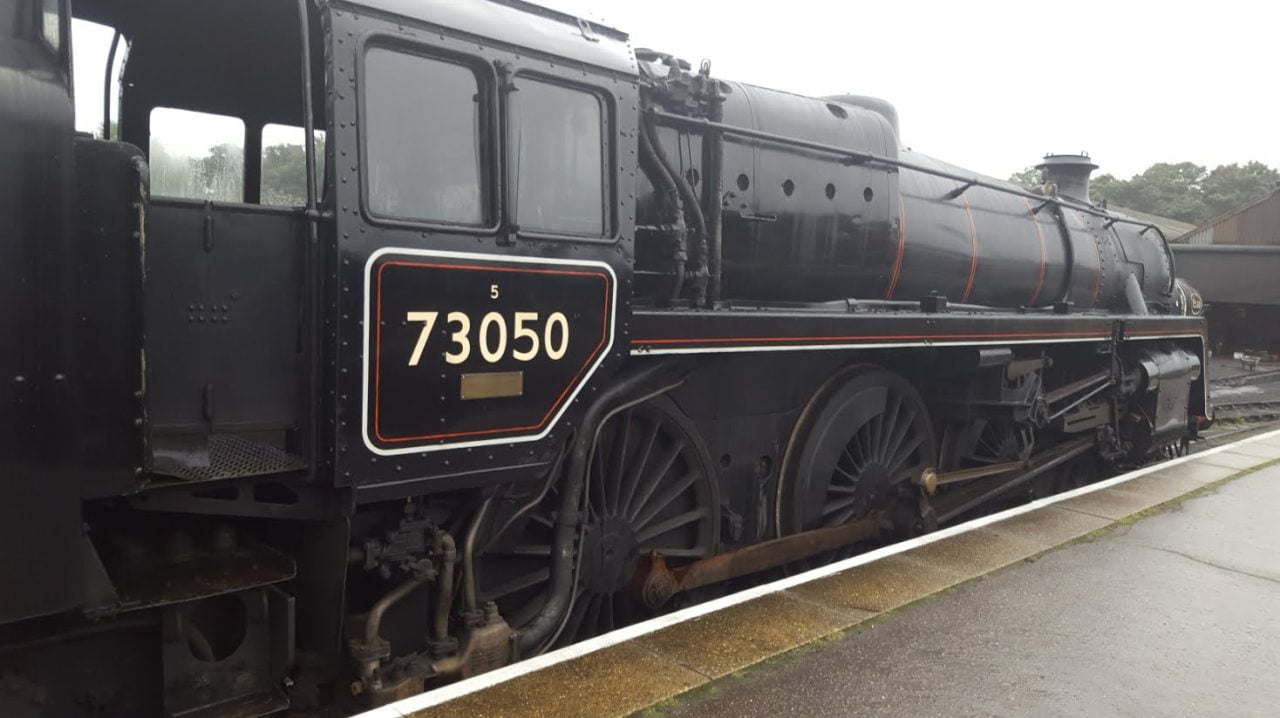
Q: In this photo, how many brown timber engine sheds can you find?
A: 1